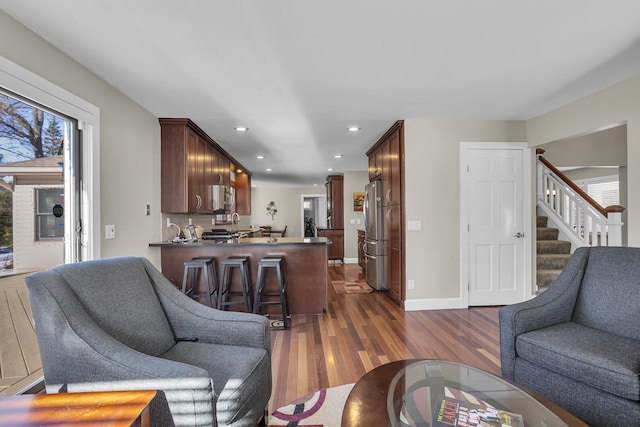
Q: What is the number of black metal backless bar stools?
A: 3